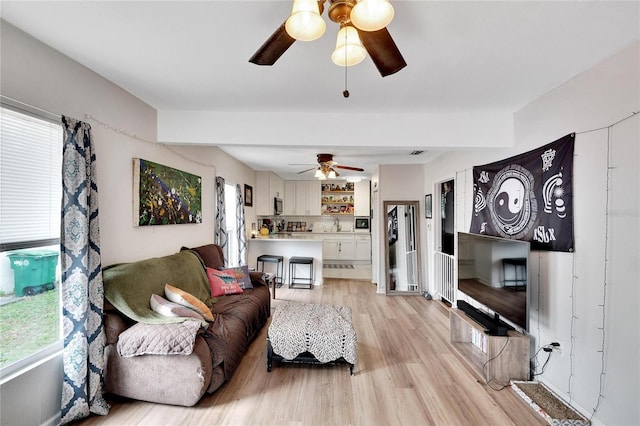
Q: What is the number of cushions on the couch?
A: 4